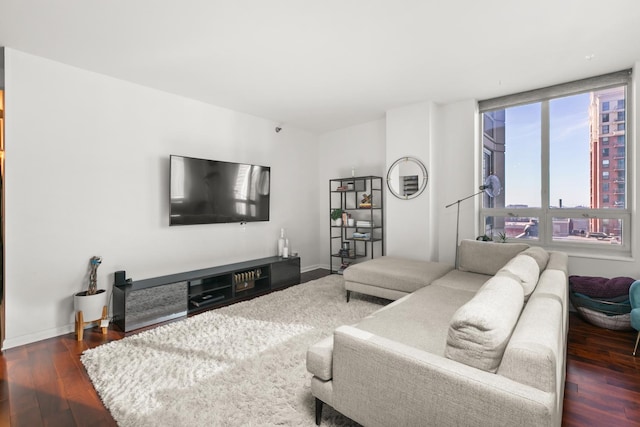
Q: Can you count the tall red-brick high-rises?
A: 1